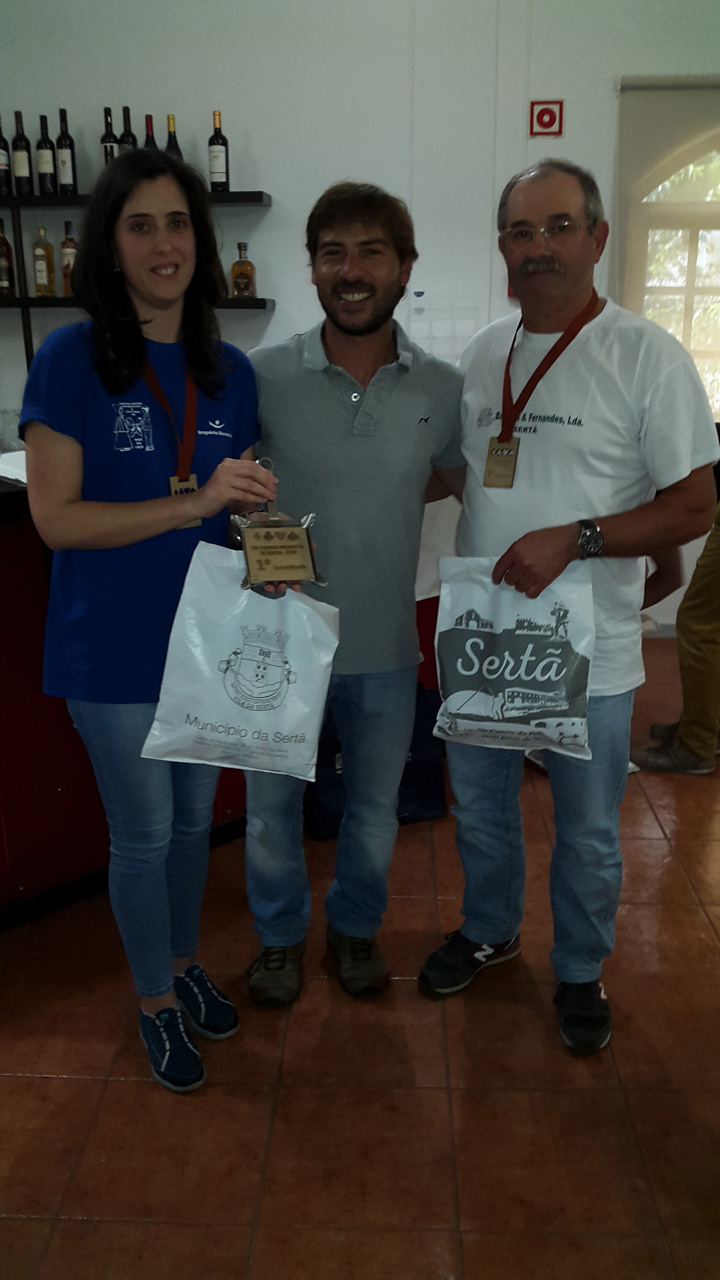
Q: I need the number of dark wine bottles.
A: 9